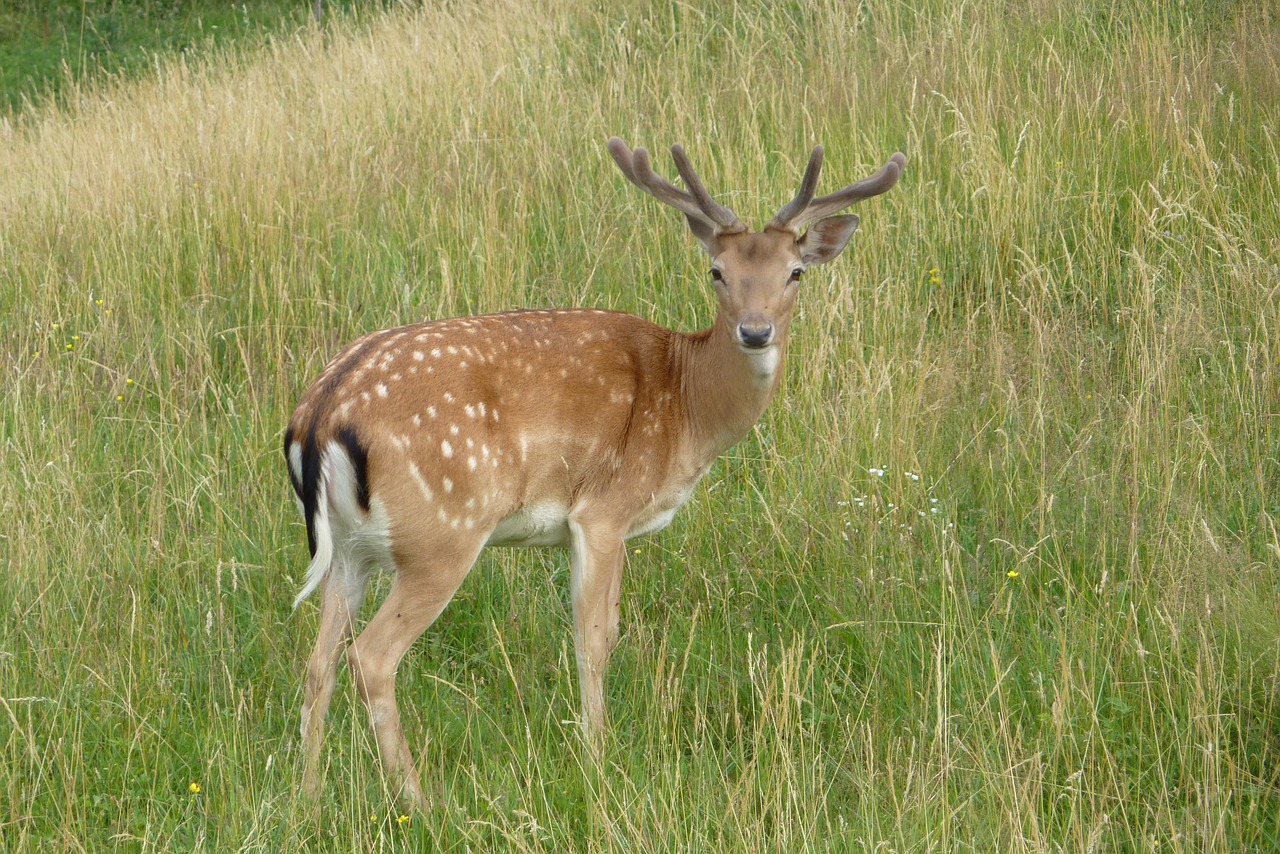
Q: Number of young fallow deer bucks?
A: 1